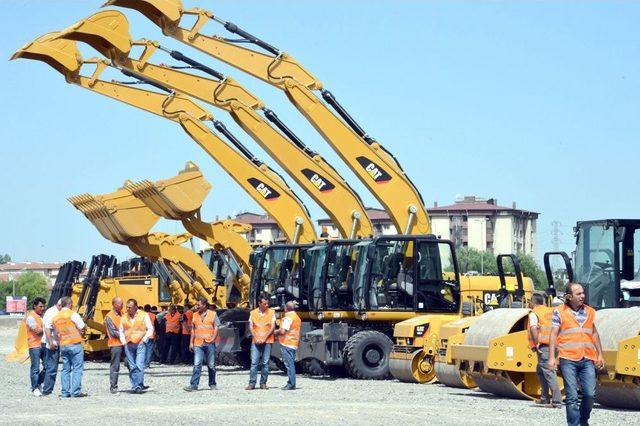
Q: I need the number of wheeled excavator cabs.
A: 3